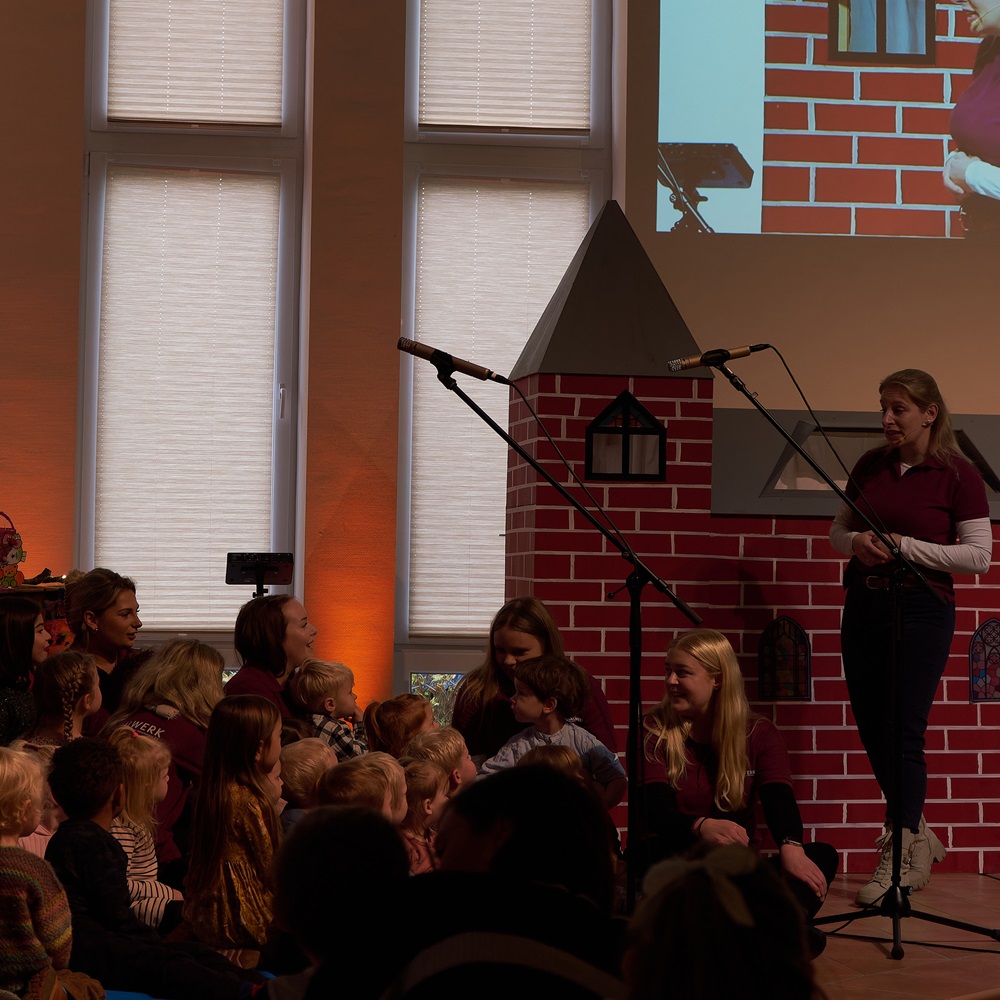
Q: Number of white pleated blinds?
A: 4